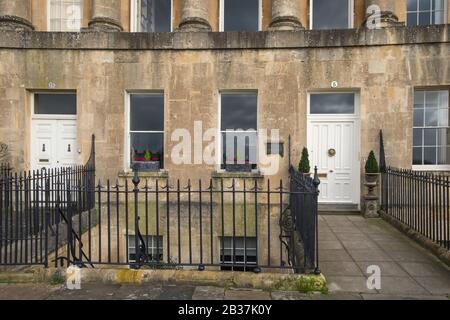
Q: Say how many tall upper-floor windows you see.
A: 5